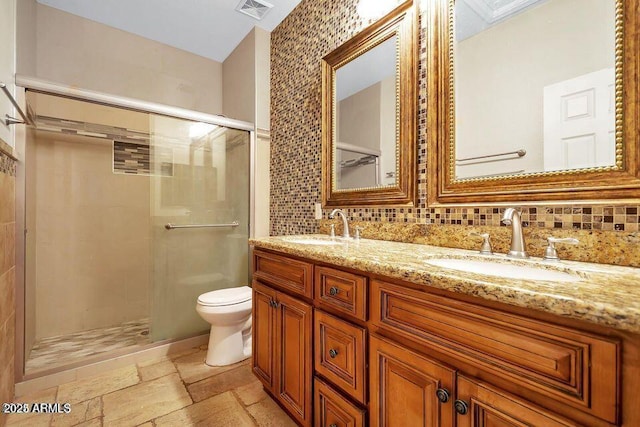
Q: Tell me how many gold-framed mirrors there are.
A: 2